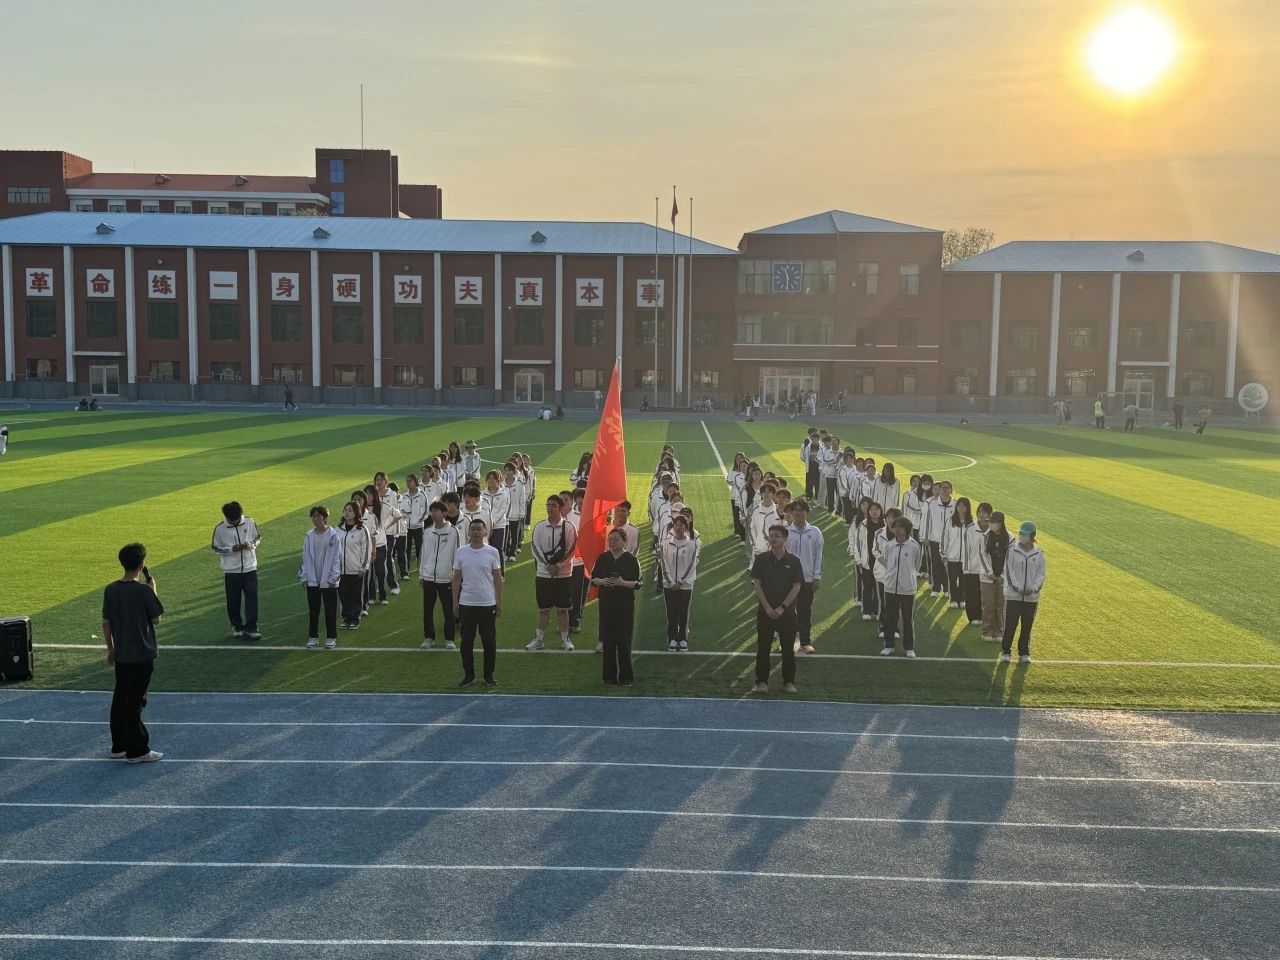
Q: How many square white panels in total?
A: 11